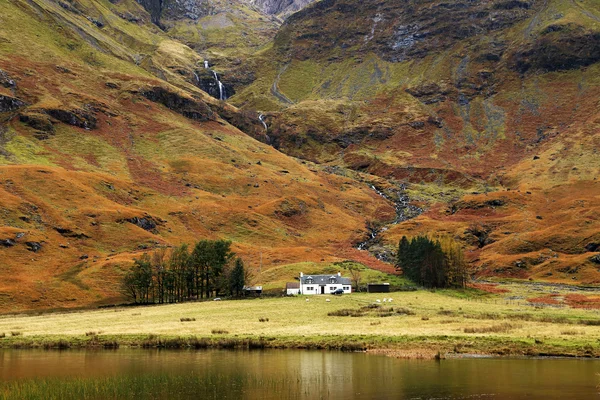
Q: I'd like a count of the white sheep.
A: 5